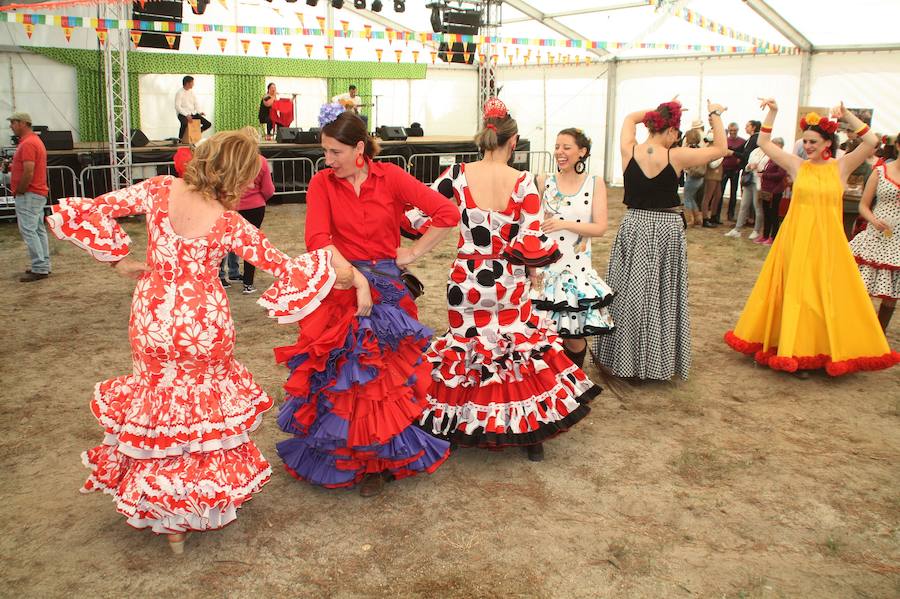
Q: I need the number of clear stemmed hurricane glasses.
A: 0